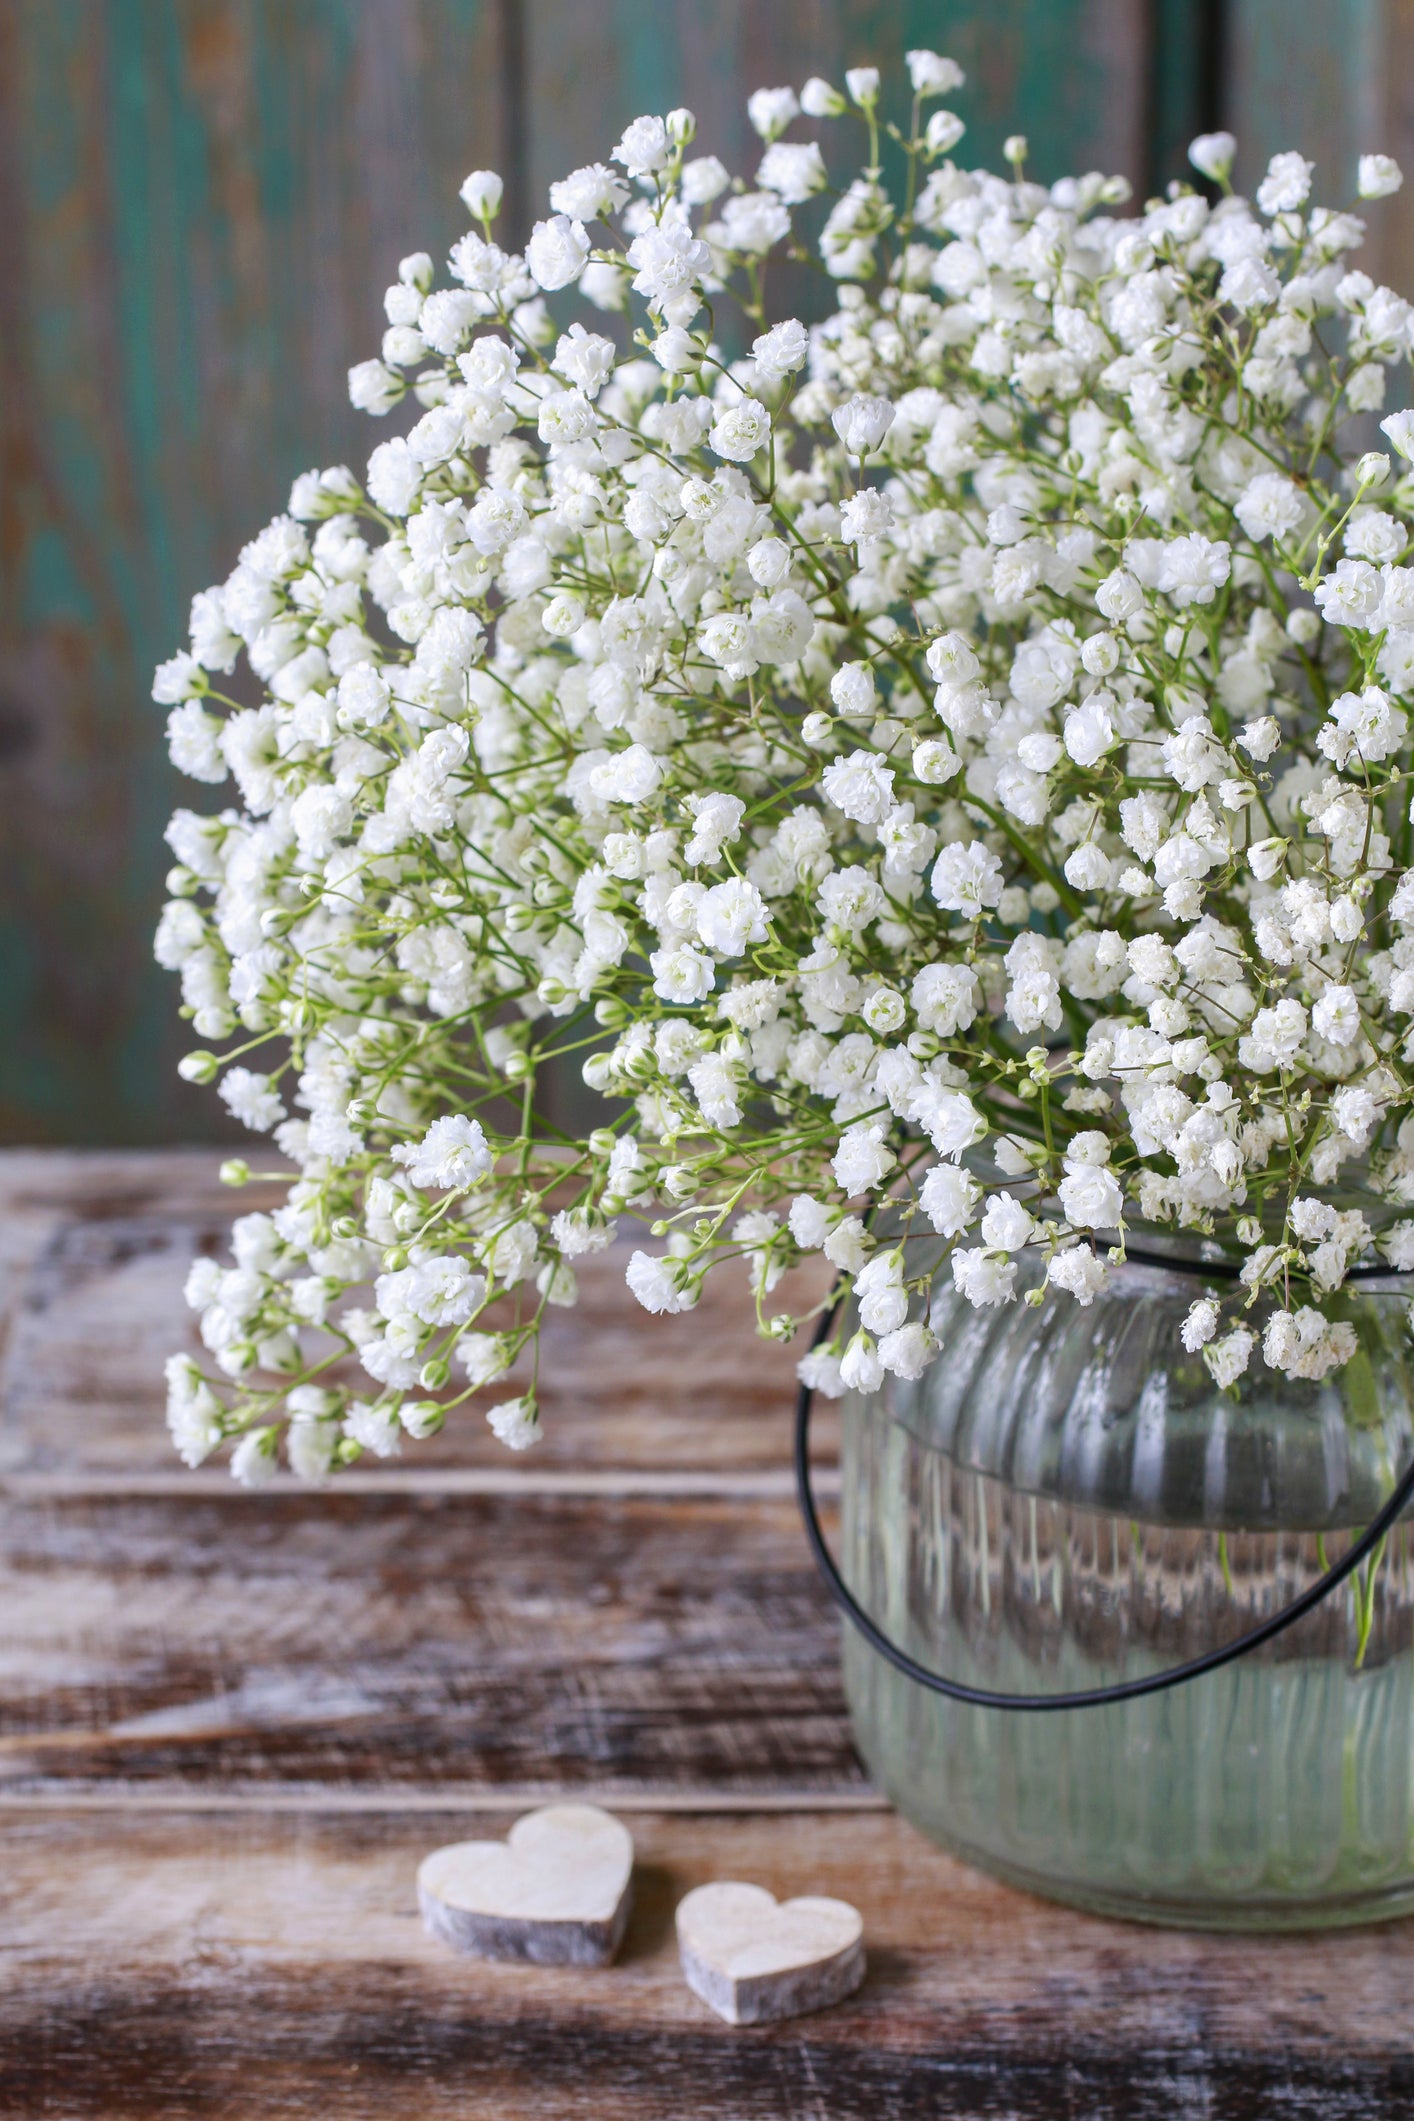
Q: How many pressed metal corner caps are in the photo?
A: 0